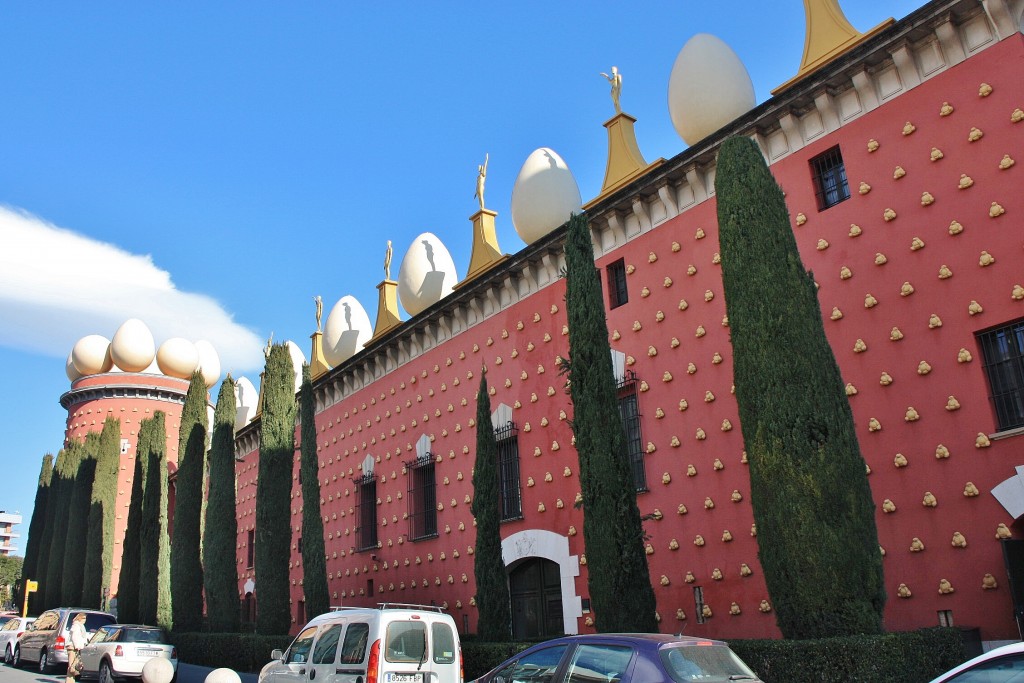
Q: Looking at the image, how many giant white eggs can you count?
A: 11